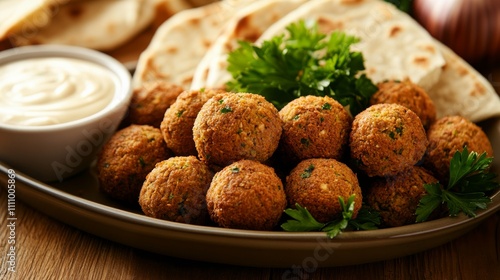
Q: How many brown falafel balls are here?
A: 12